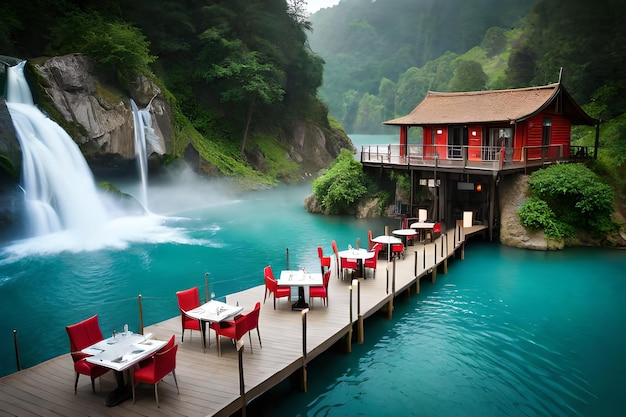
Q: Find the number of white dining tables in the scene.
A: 7